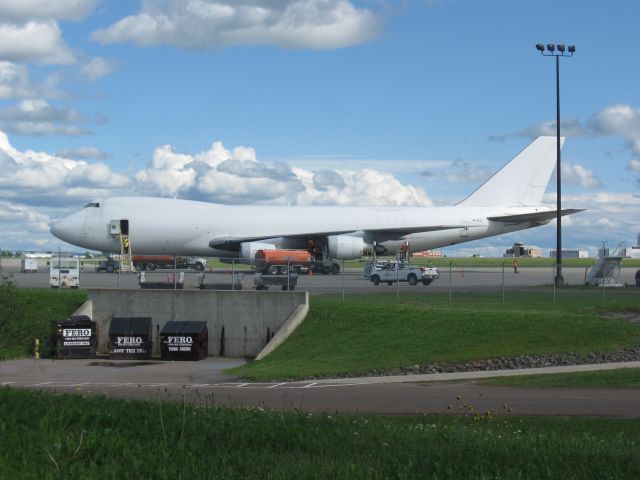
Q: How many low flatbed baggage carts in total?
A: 3